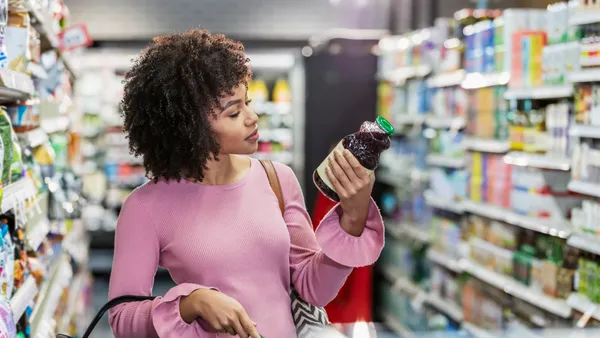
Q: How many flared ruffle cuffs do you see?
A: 2